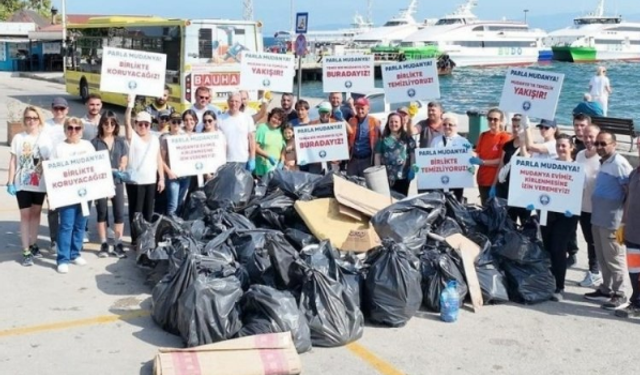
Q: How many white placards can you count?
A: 10